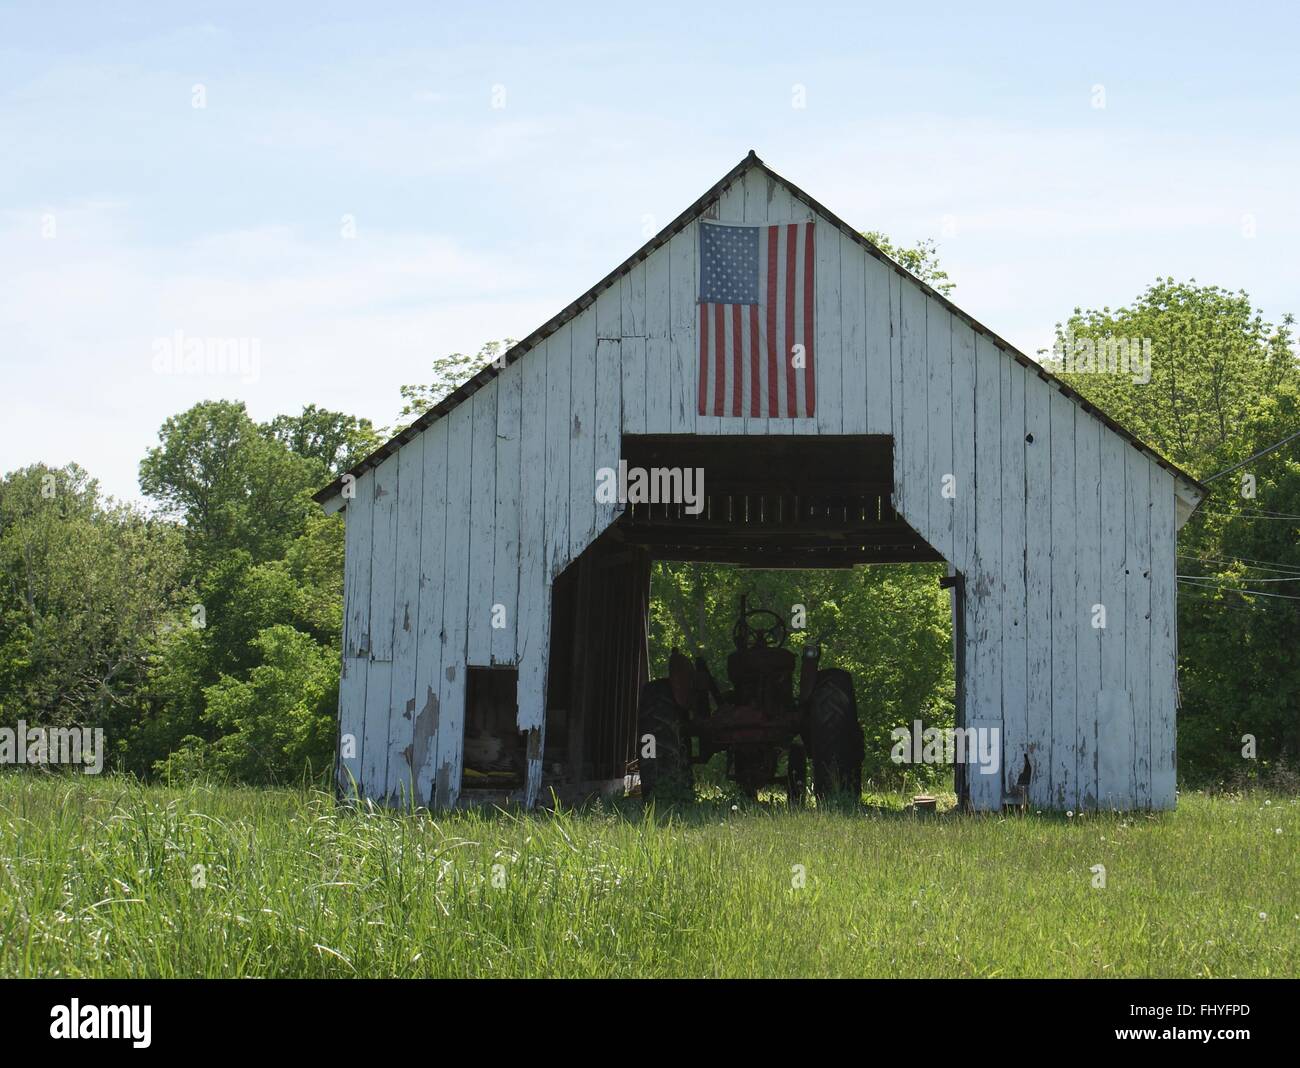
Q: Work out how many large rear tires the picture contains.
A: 2